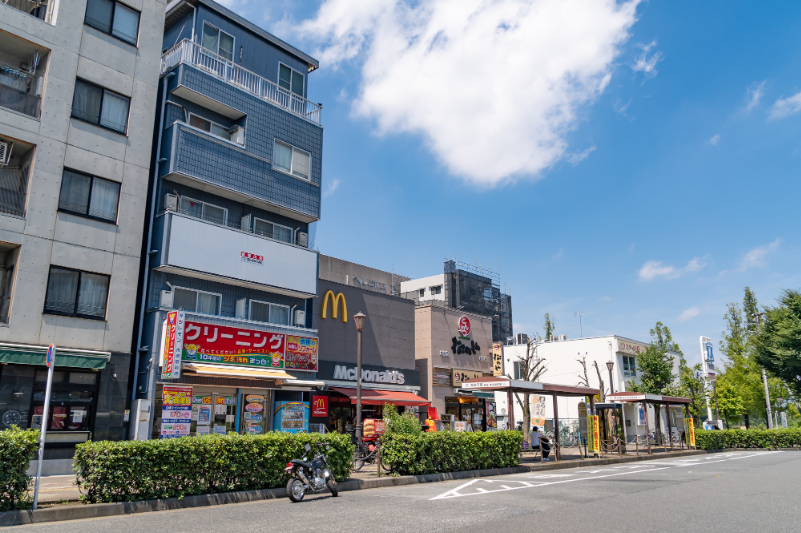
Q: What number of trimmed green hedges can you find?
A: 4